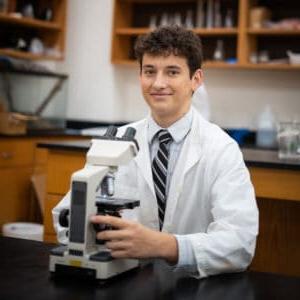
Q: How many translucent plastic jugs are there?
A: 1